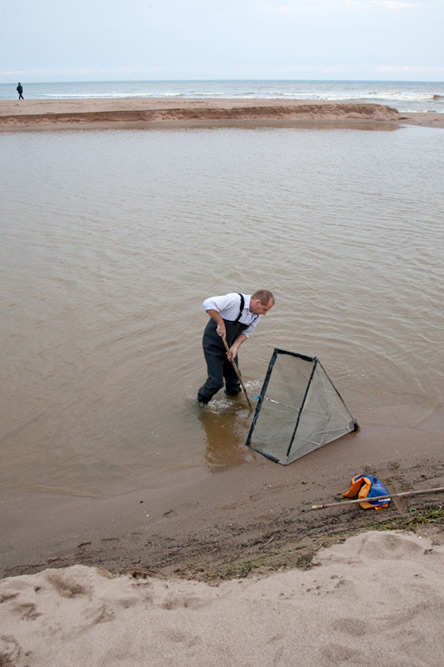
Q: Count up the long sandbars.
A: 1